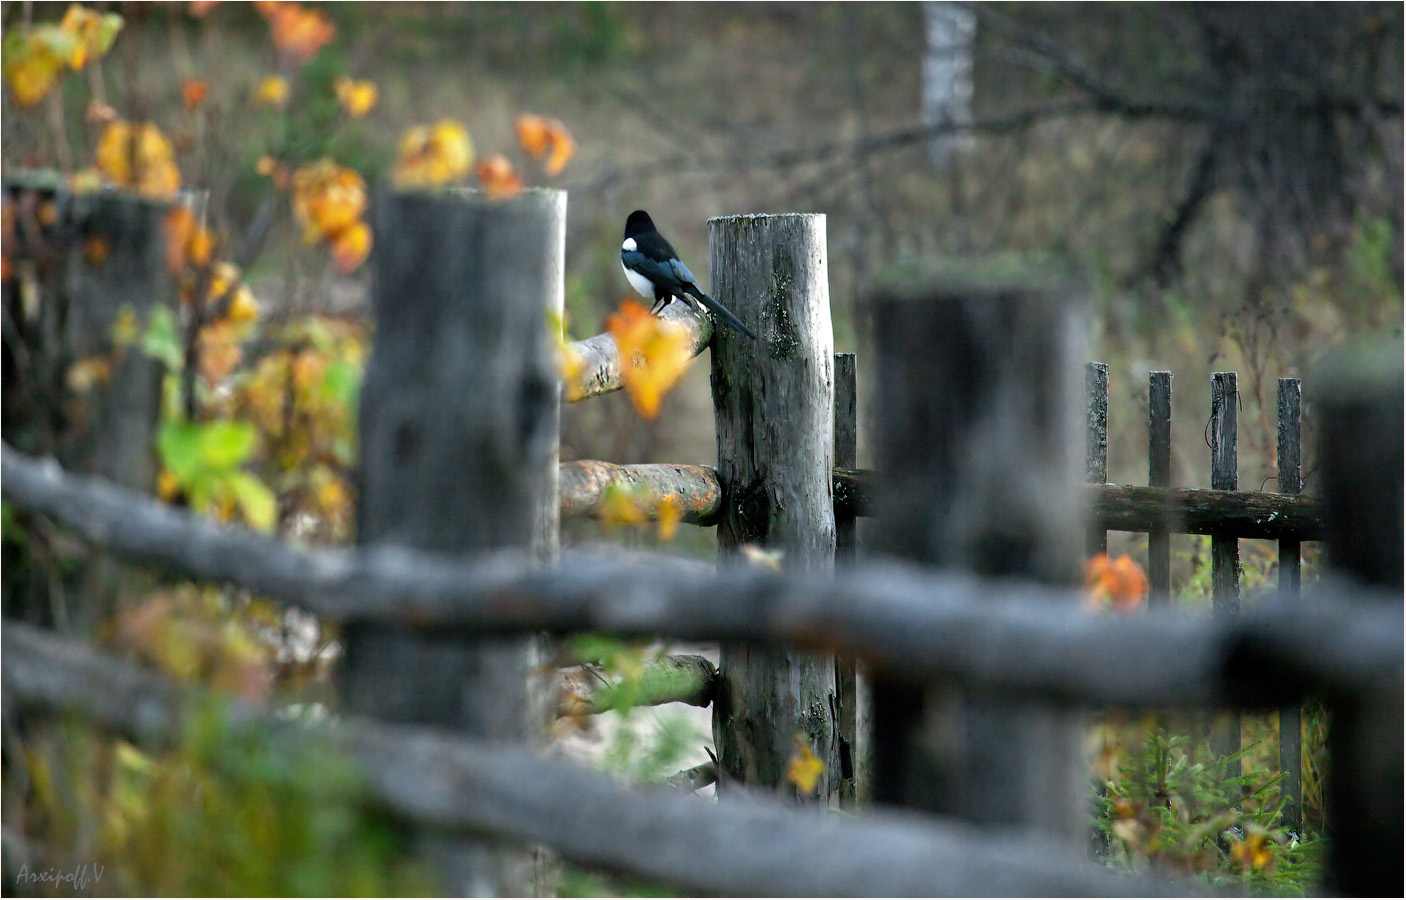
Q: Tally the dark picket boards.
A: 5